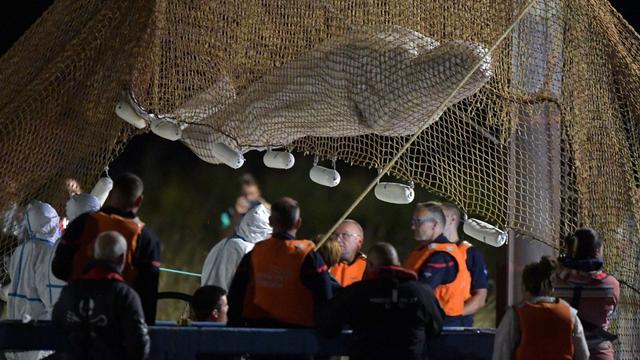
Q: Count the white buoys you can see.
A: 8